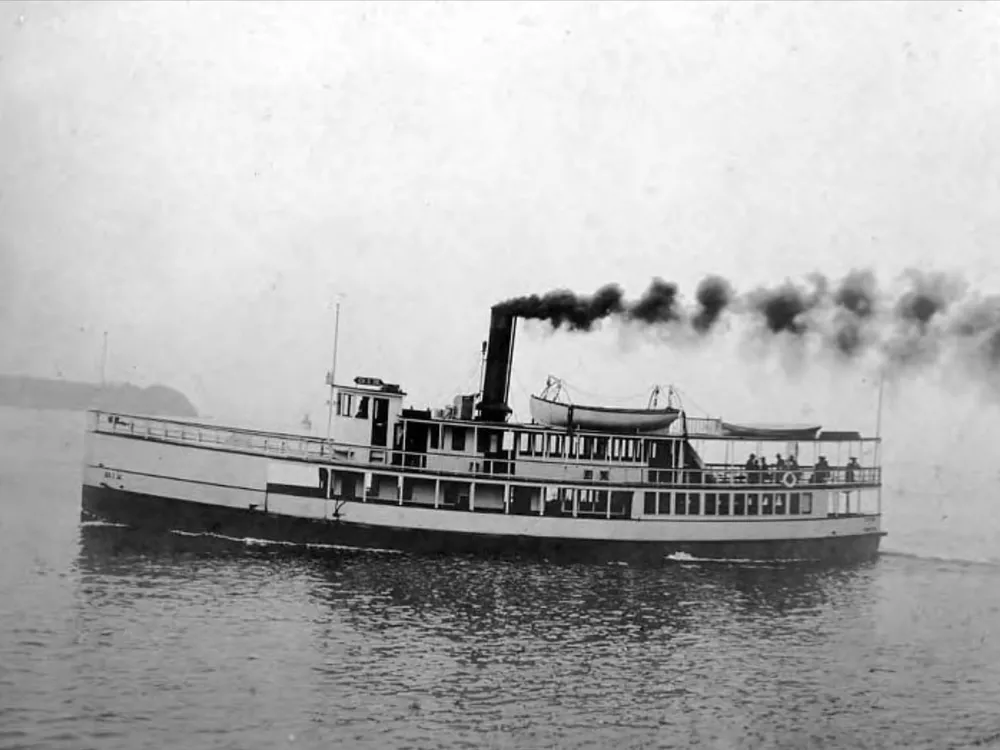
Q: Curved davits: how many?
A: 4